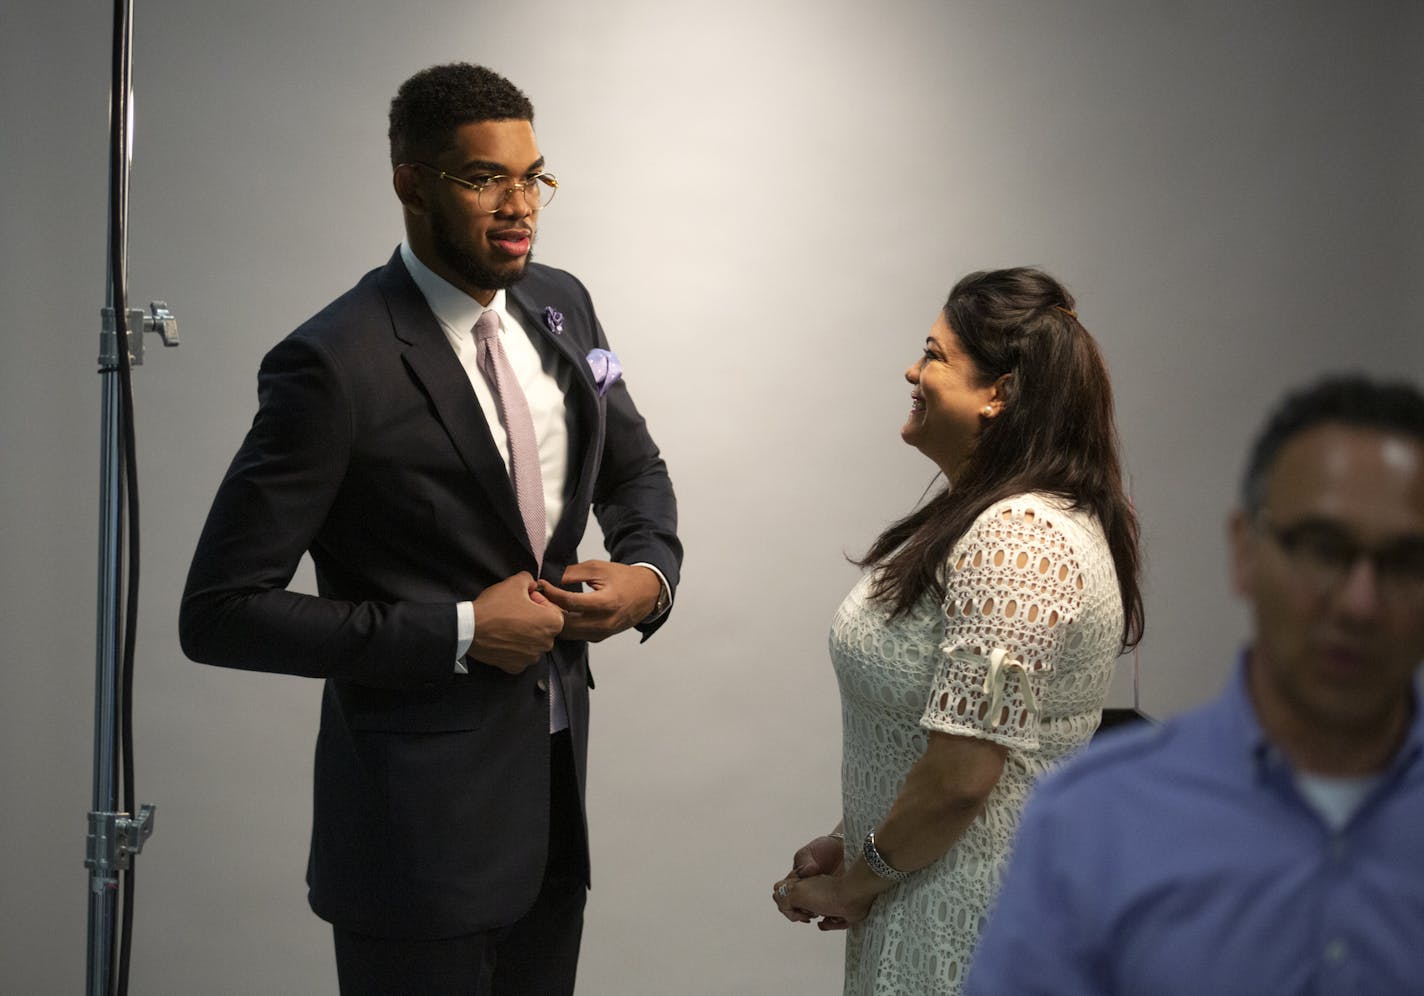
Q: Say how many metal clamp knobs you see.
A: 2